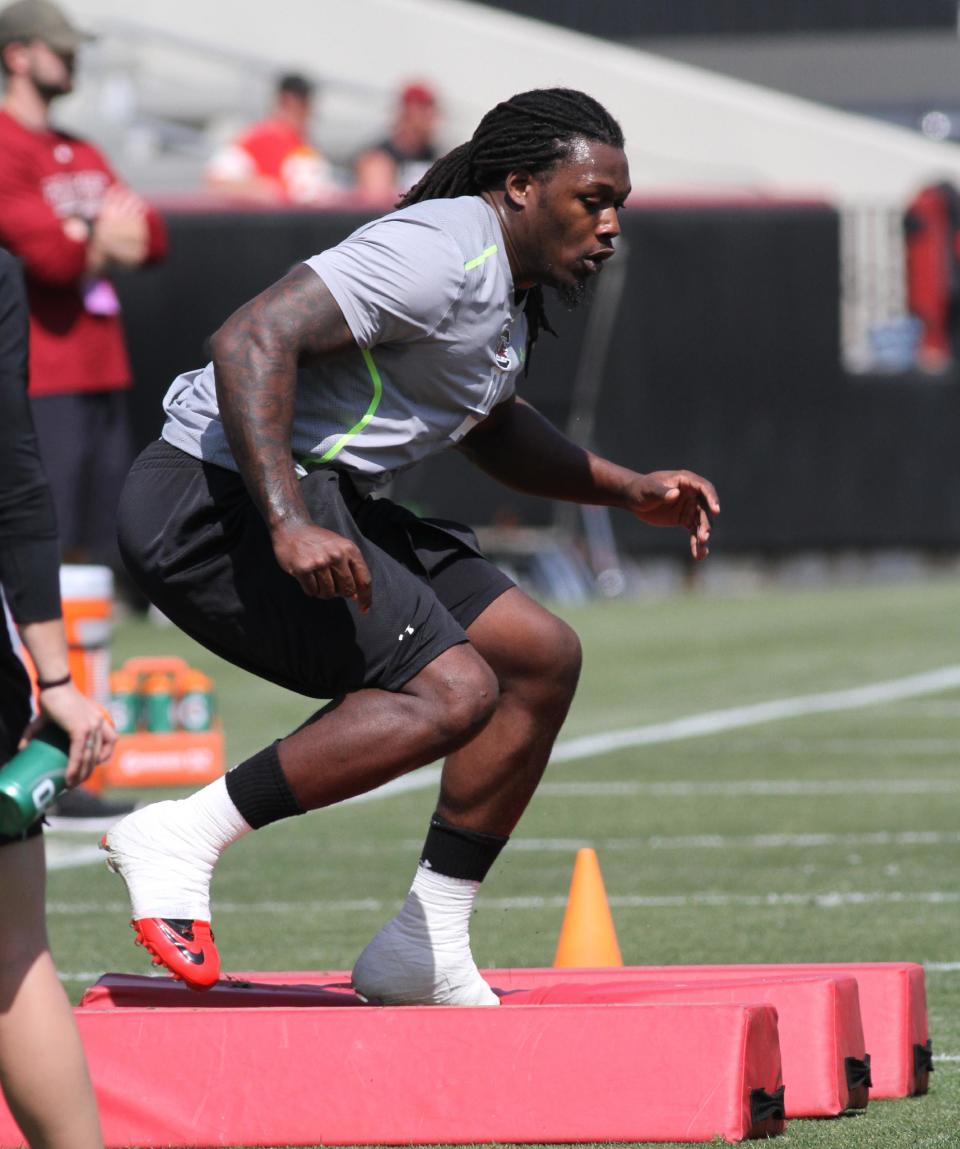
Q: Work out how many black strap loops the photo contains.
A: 3